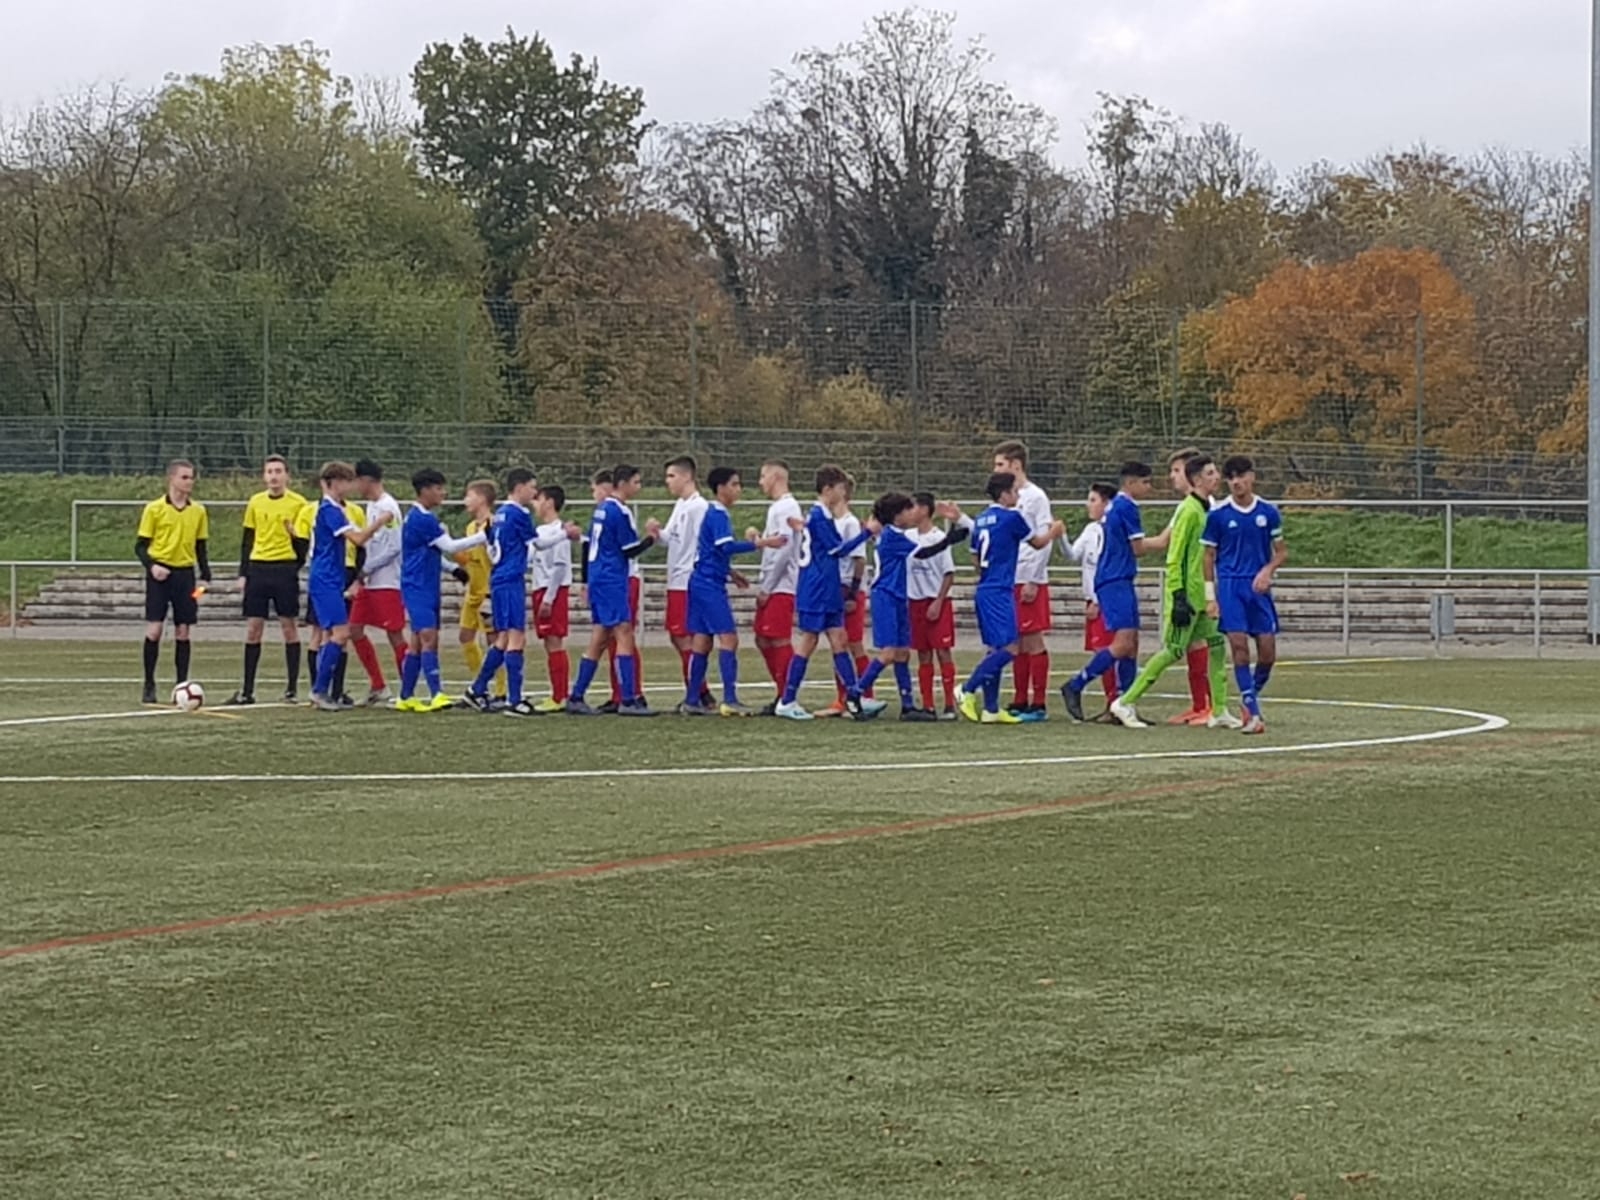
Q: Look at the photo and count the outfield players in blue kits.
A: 10